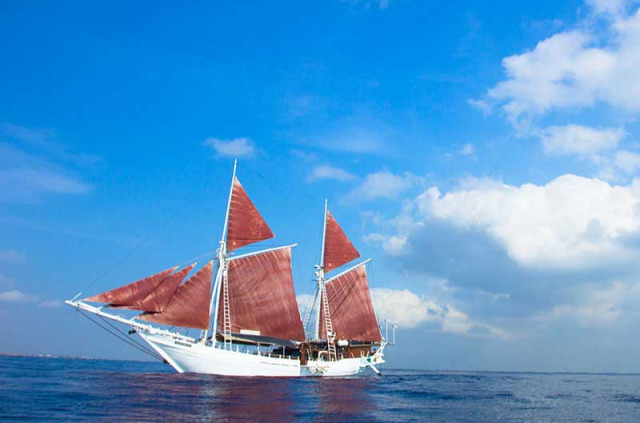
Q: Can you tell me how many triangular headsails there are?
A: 3